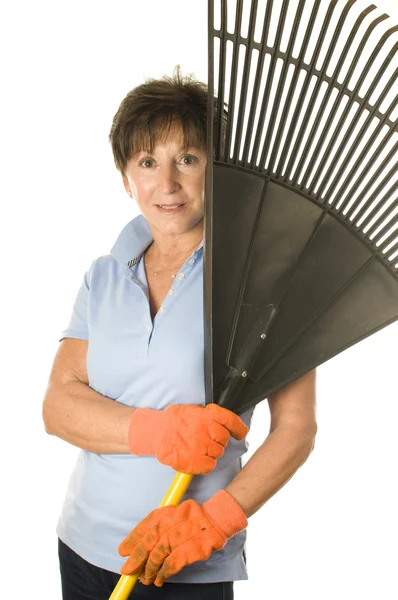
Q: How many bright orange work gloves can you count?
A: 2